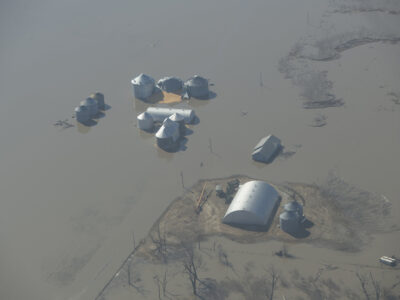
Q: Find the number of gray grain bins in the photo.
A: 11